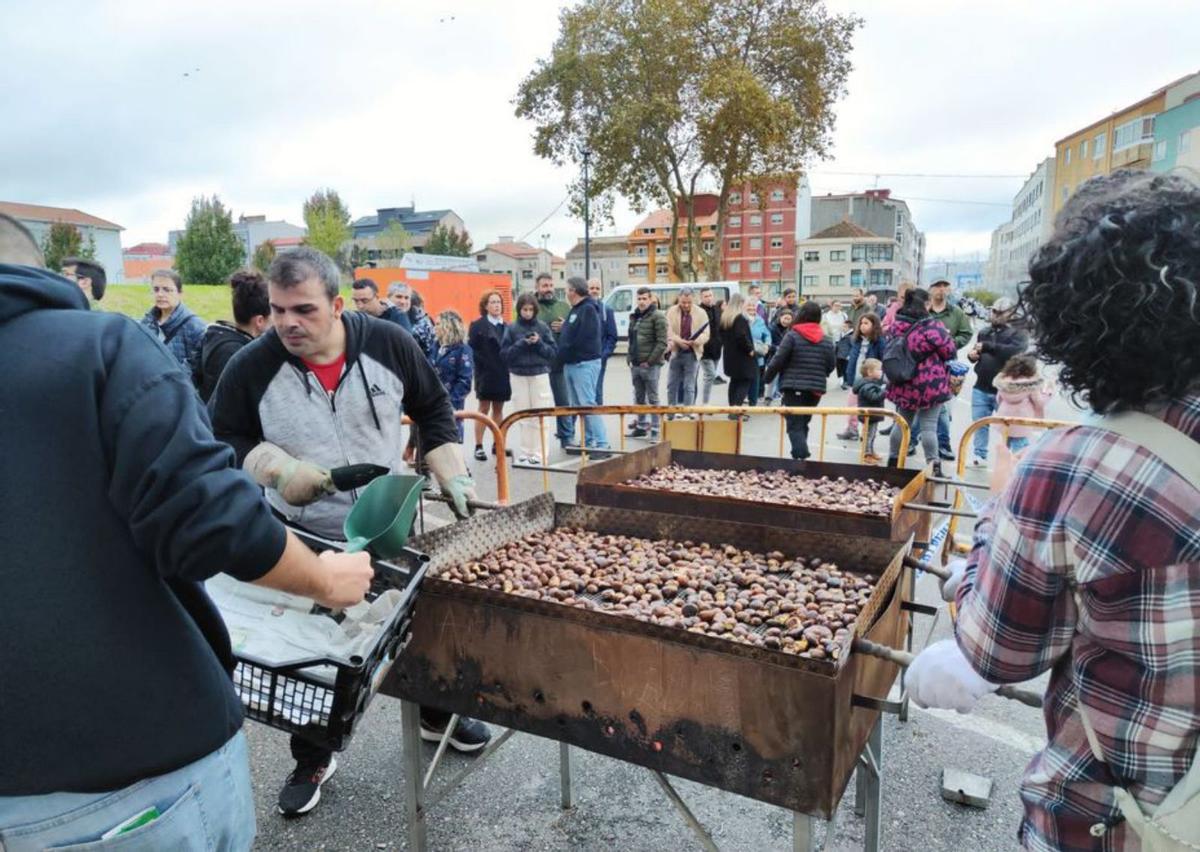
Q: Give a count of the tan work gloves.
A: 2